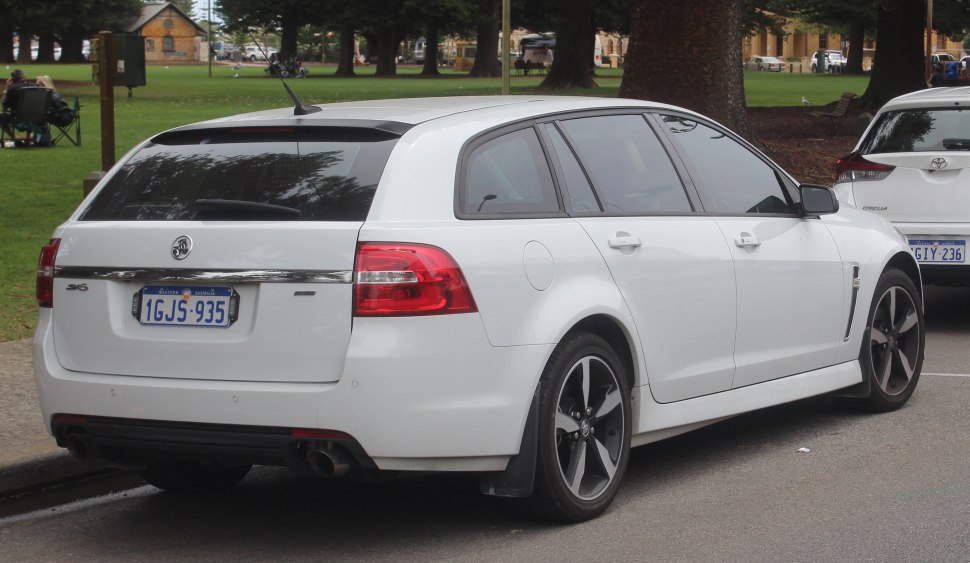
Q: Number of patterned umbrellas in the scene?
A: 0